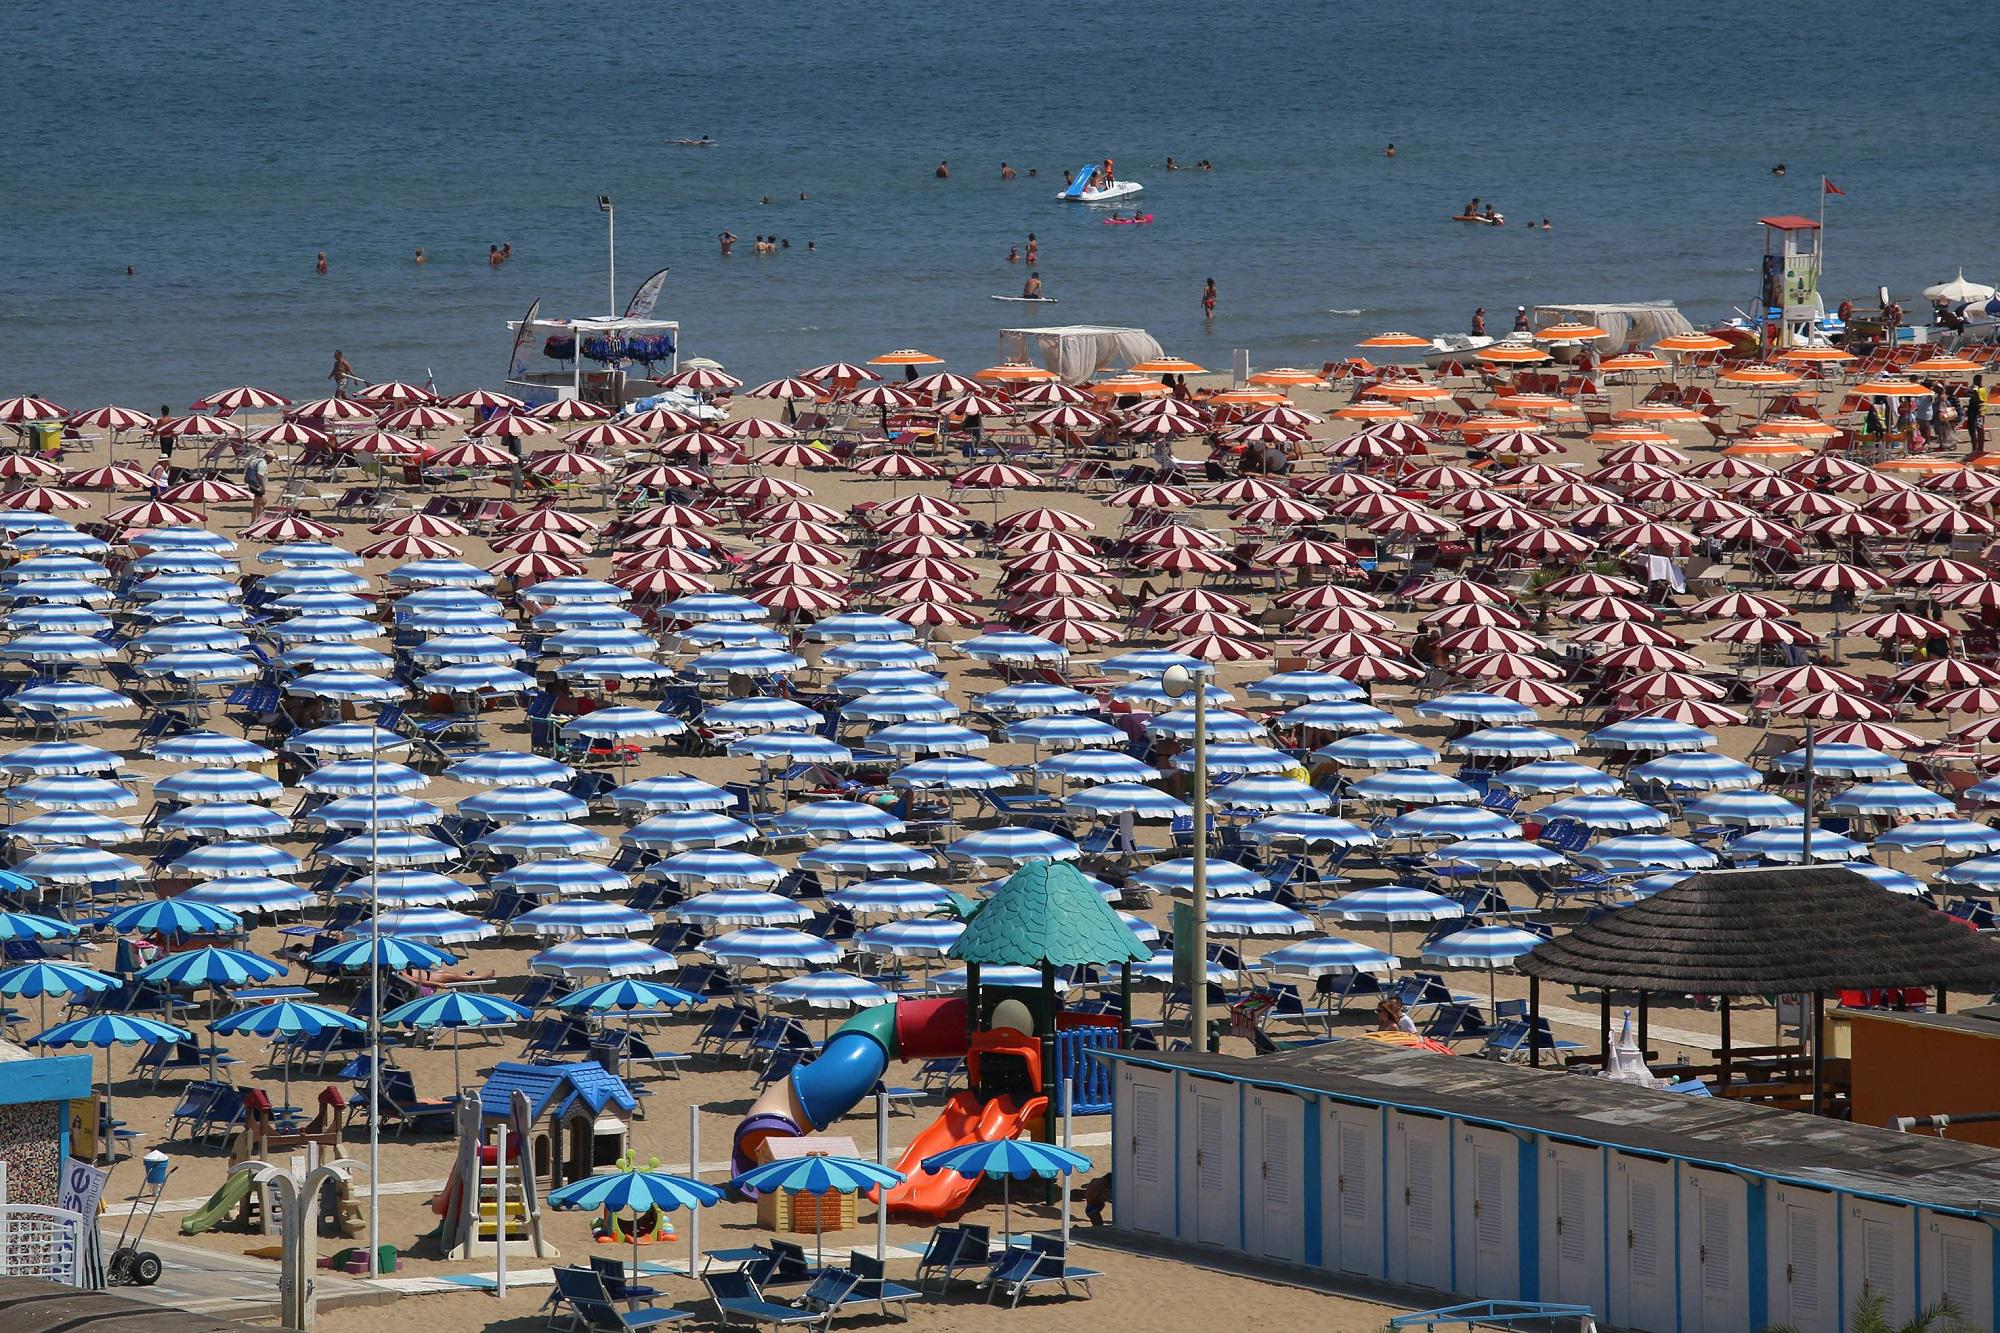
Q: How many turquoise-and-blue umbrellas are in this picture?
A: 13